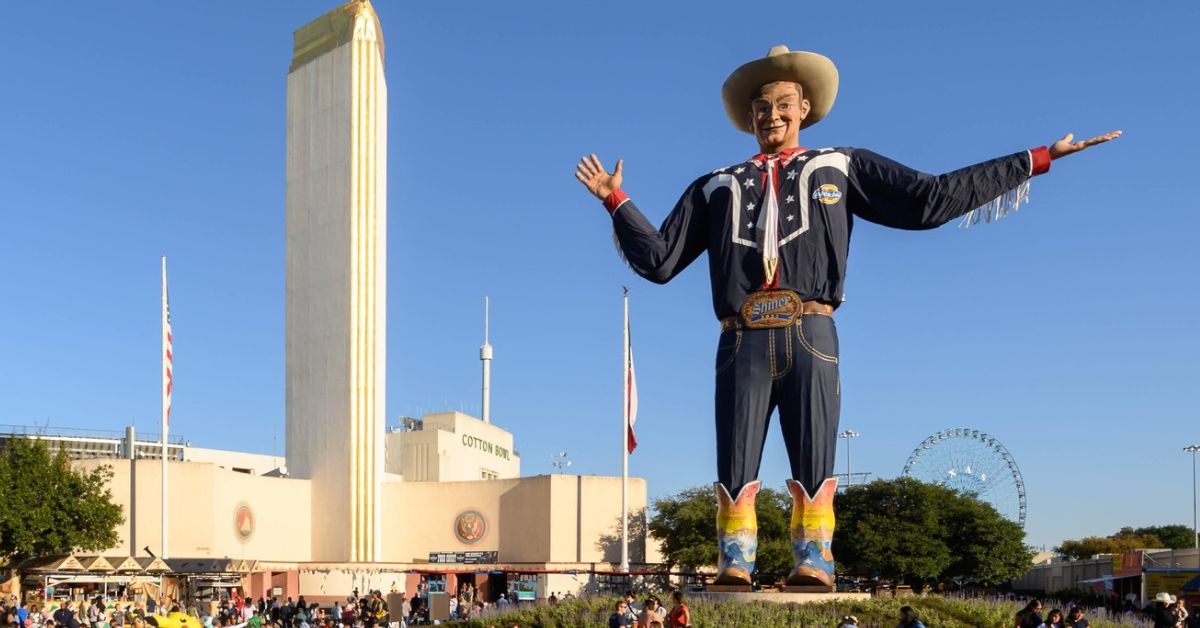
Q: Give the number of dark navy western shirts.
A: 1